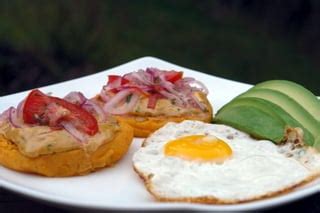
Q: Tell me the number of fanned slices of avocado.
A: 4